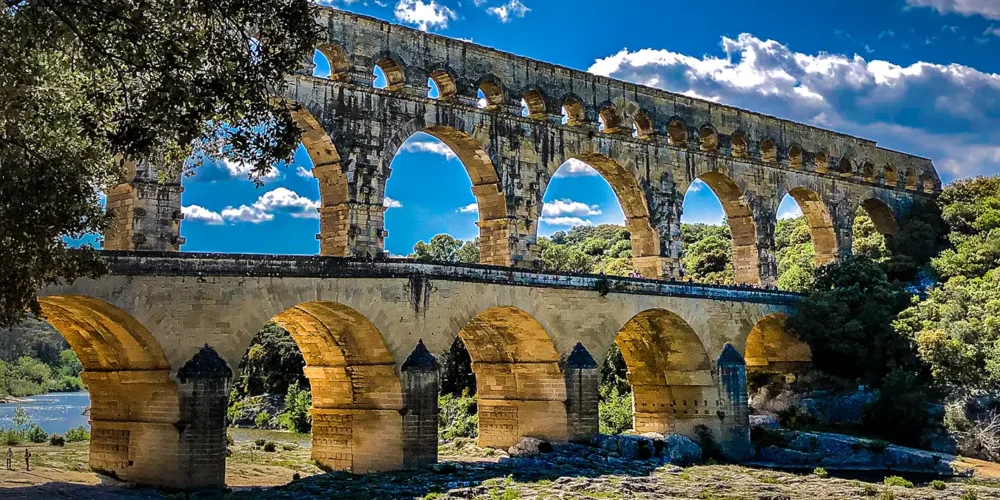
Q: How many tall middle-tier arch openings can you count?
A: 6